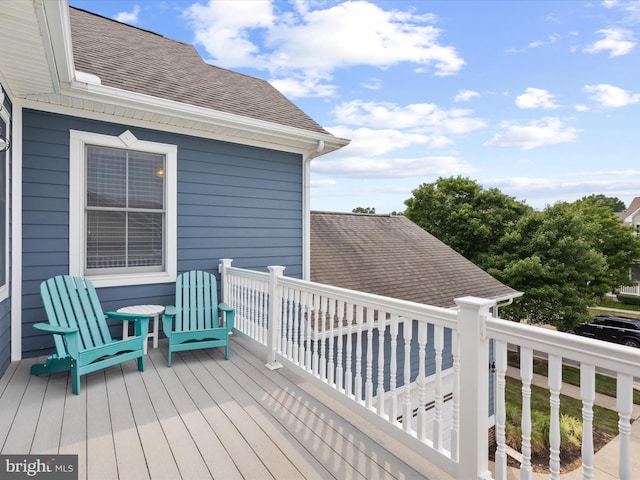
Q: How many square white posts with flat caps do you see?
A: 3